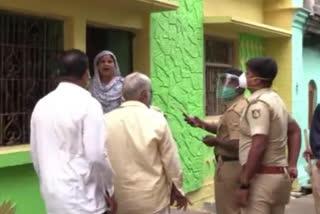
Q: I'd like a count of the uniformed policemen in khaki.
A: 2